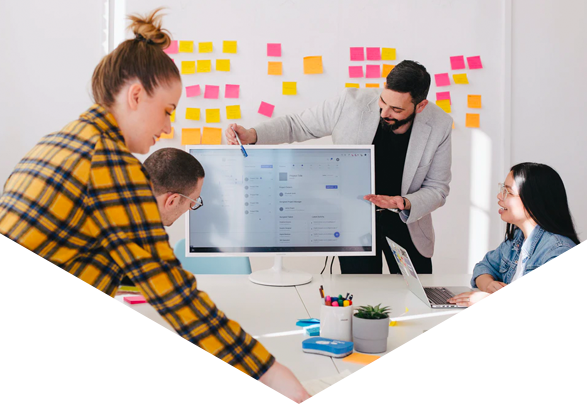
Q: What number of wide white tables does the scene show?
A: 1